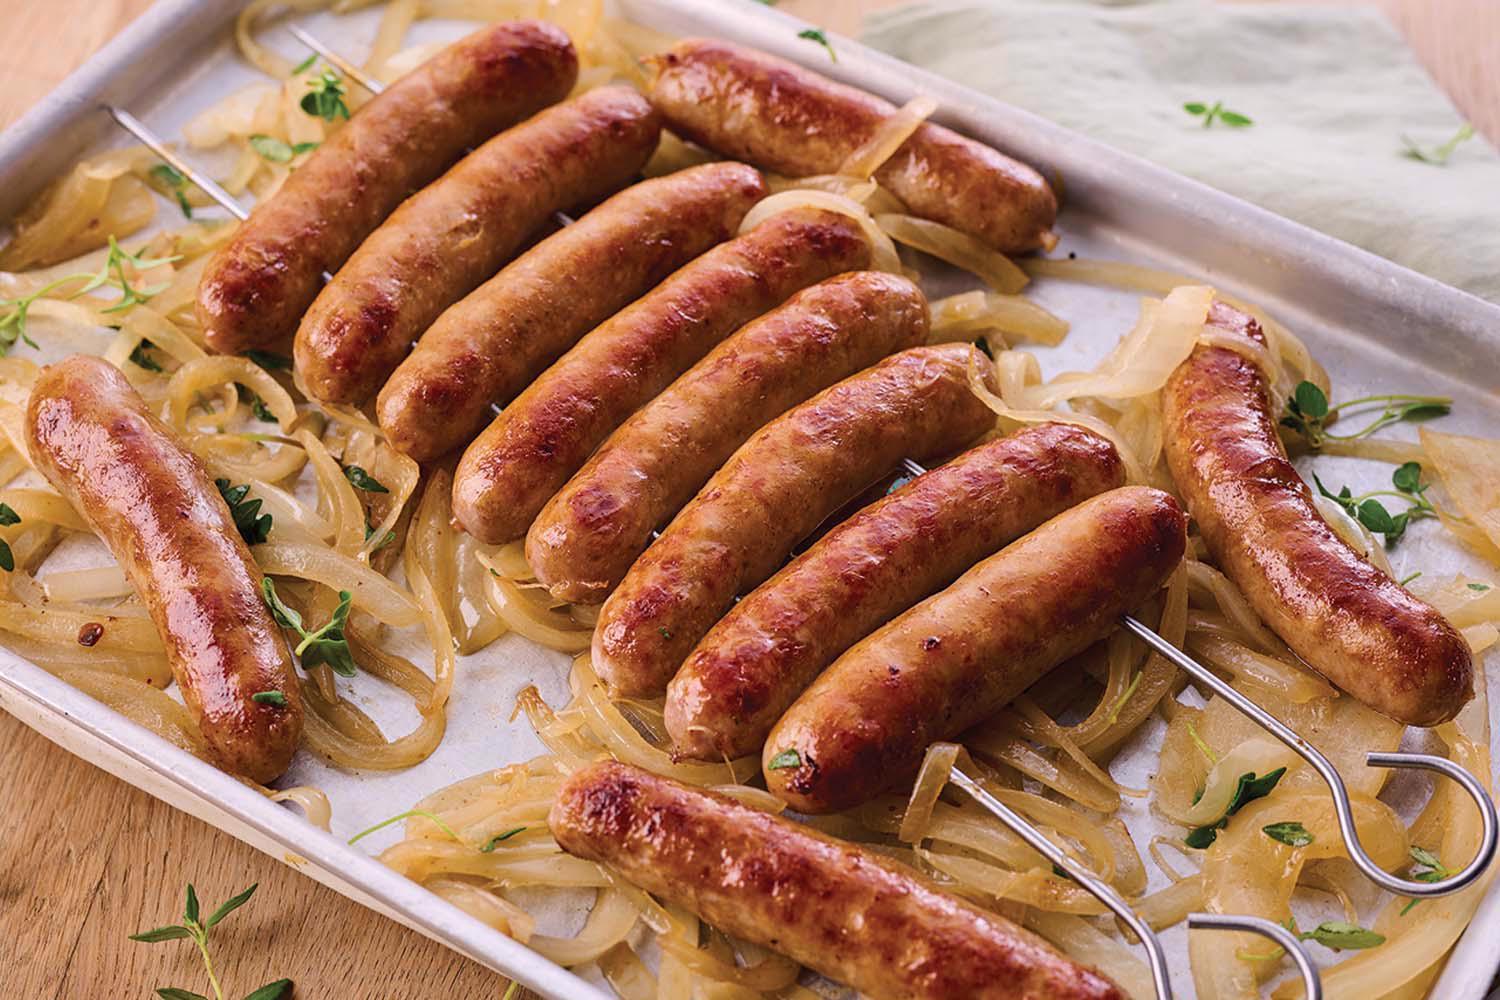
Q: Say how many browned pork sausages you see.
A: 12